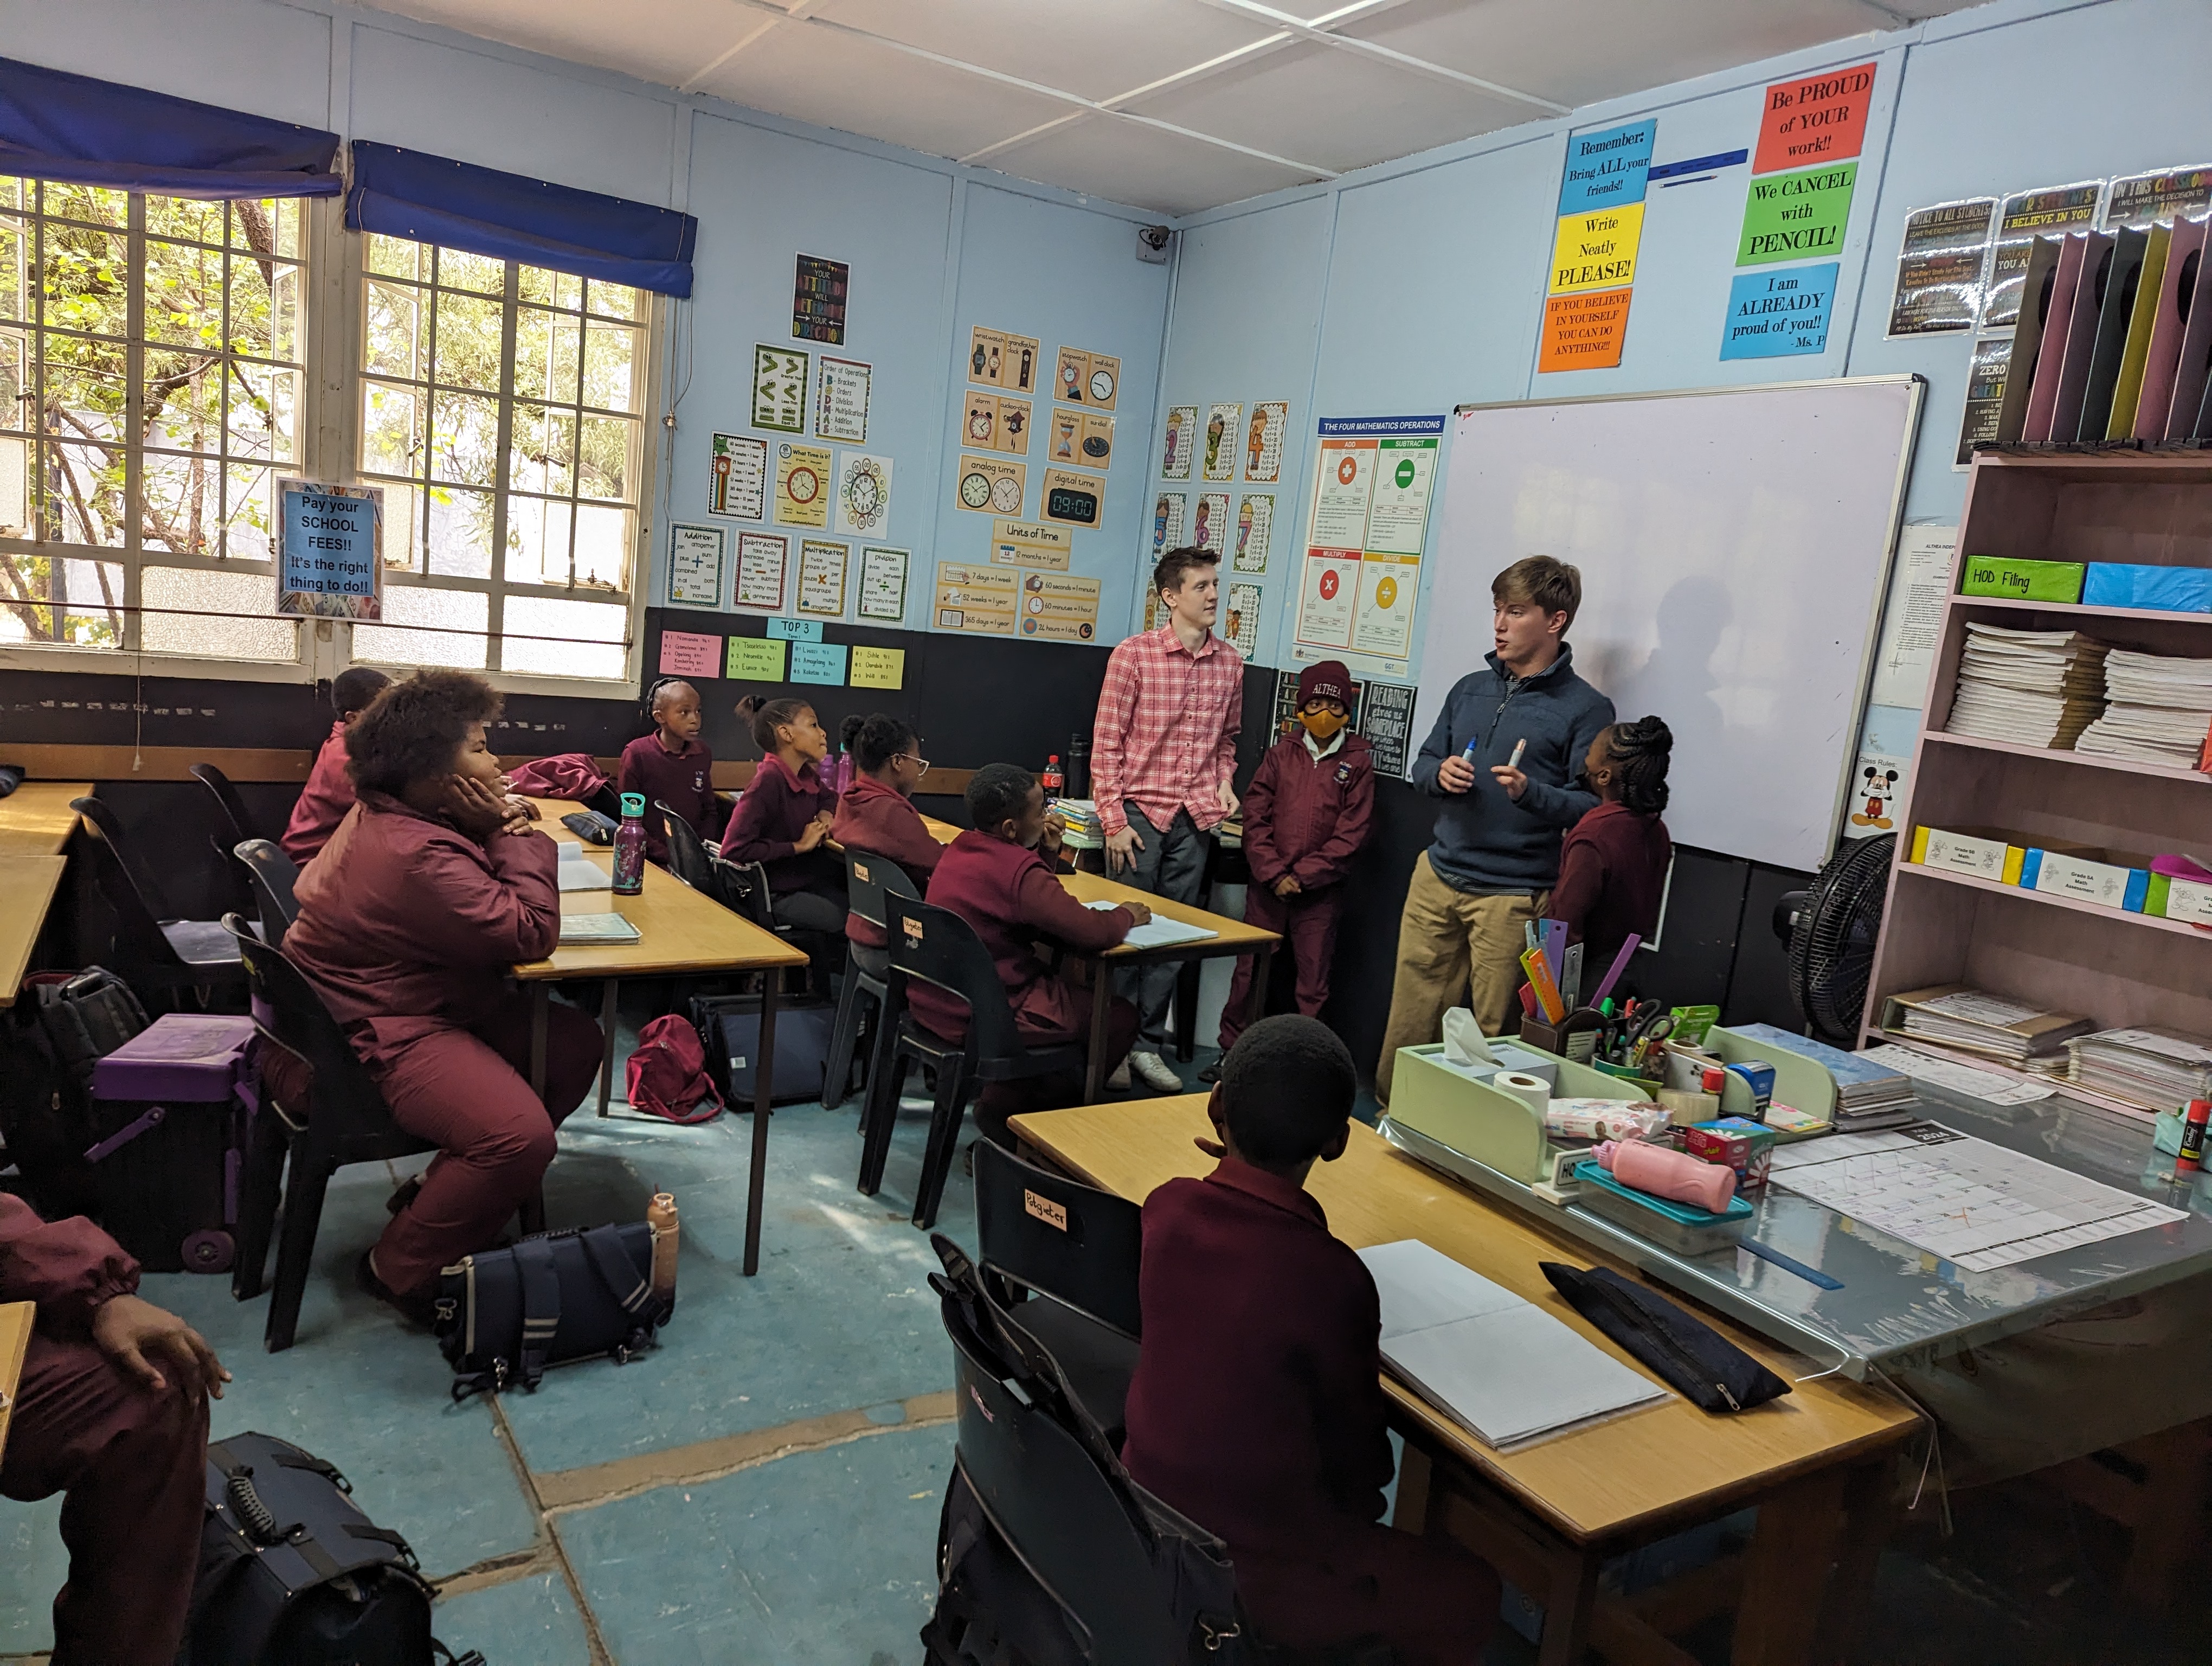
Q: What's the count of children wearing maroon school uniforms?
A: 10